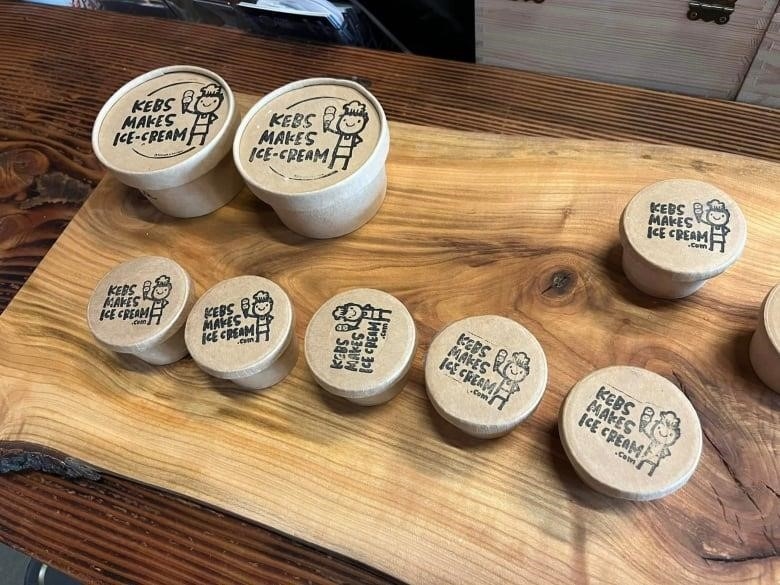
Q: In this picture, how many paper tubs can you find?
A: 9